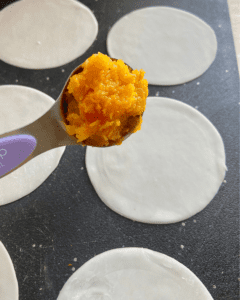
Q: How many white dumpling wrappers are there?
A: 6